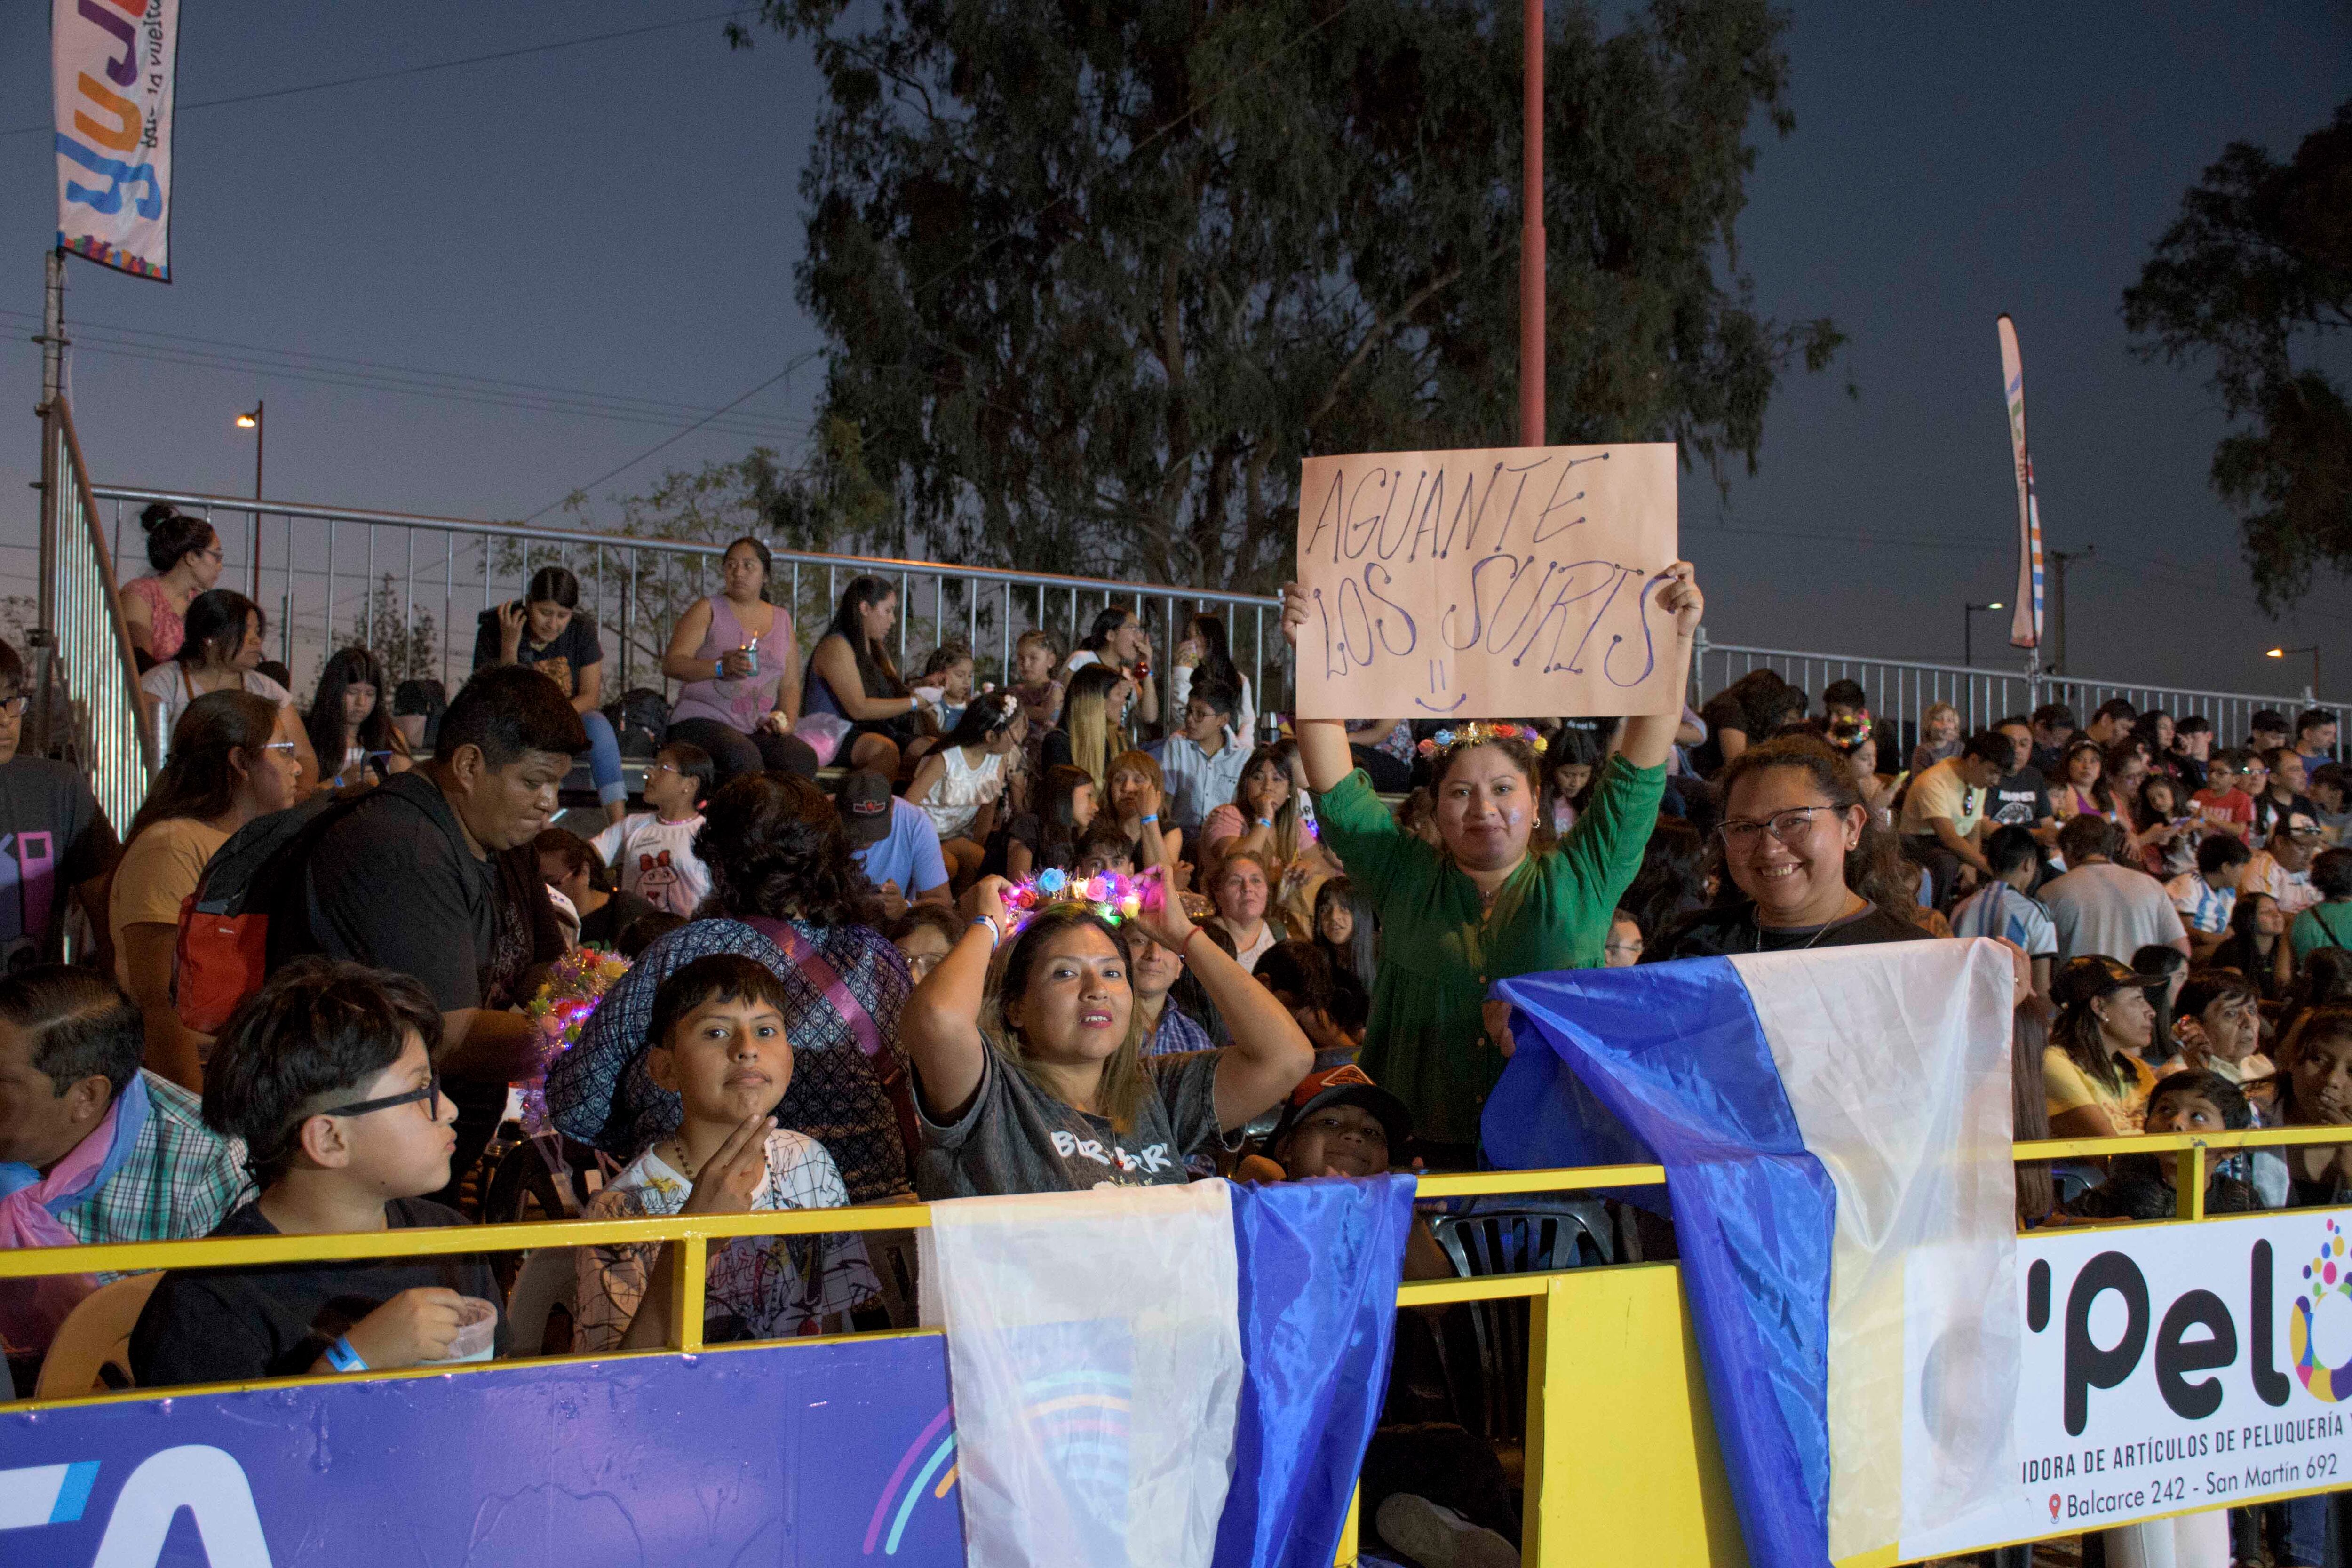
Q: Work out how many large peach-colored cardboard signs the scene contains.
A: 1